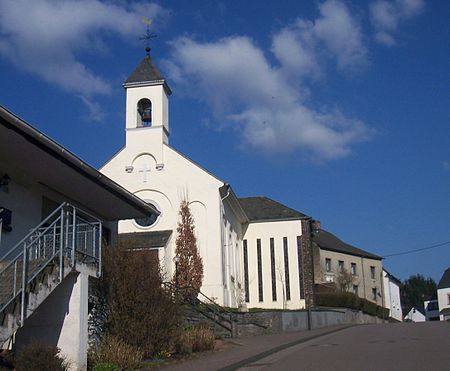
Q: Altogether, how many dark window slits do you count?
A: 5